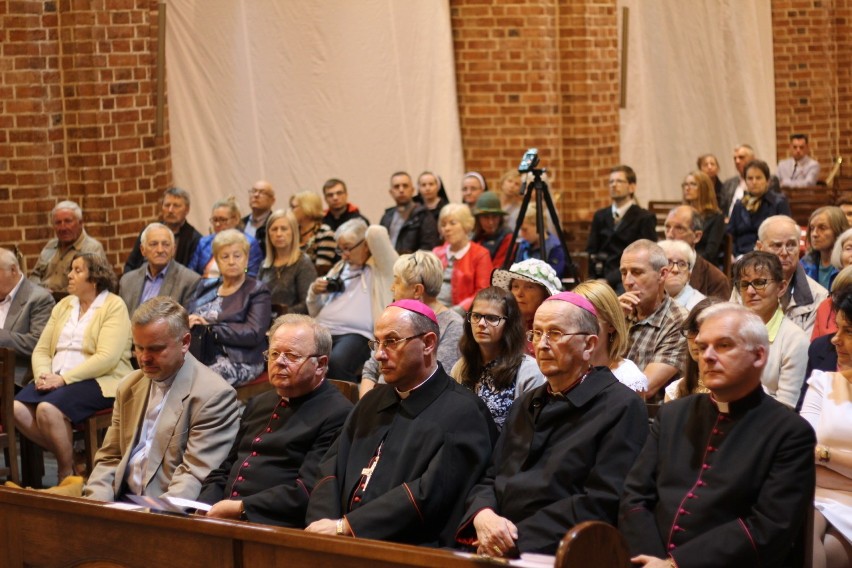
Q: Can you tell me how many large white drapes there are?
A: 2